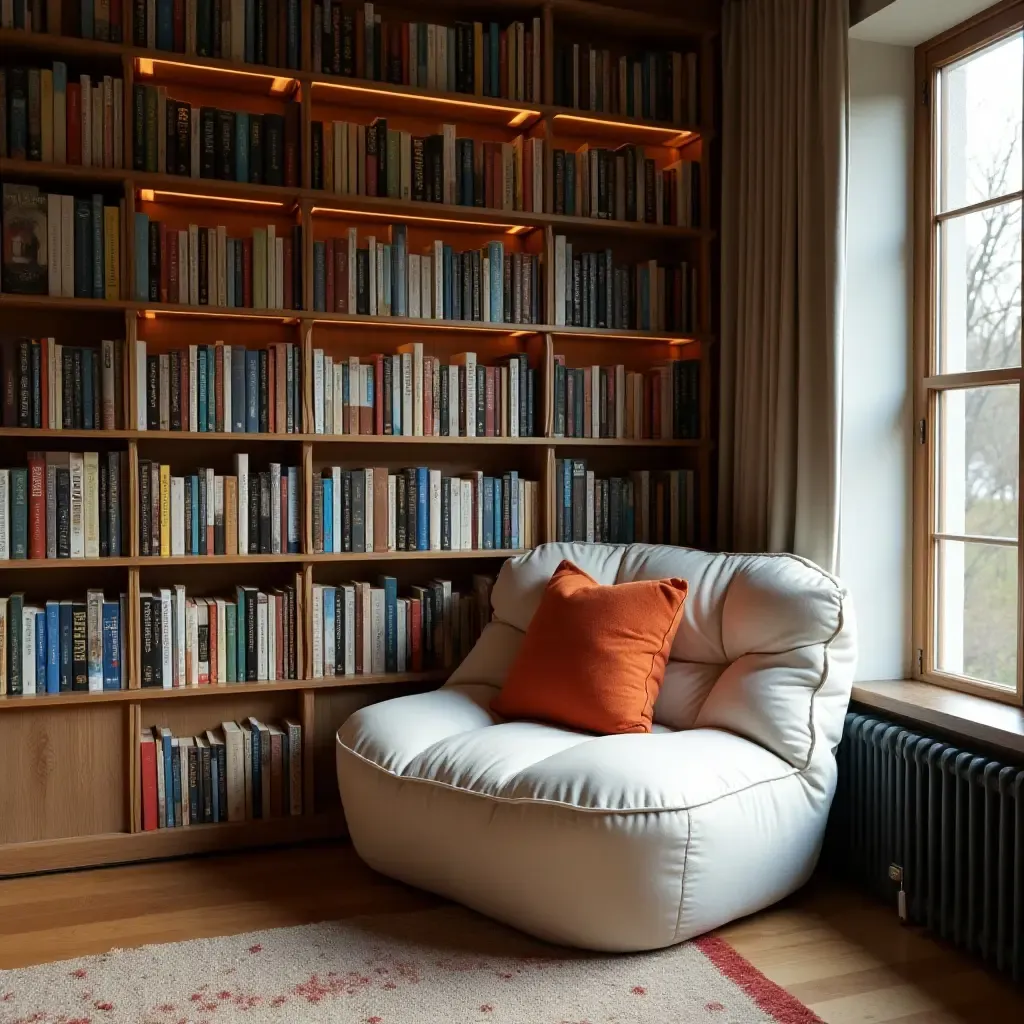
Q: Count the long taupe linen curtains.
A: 1